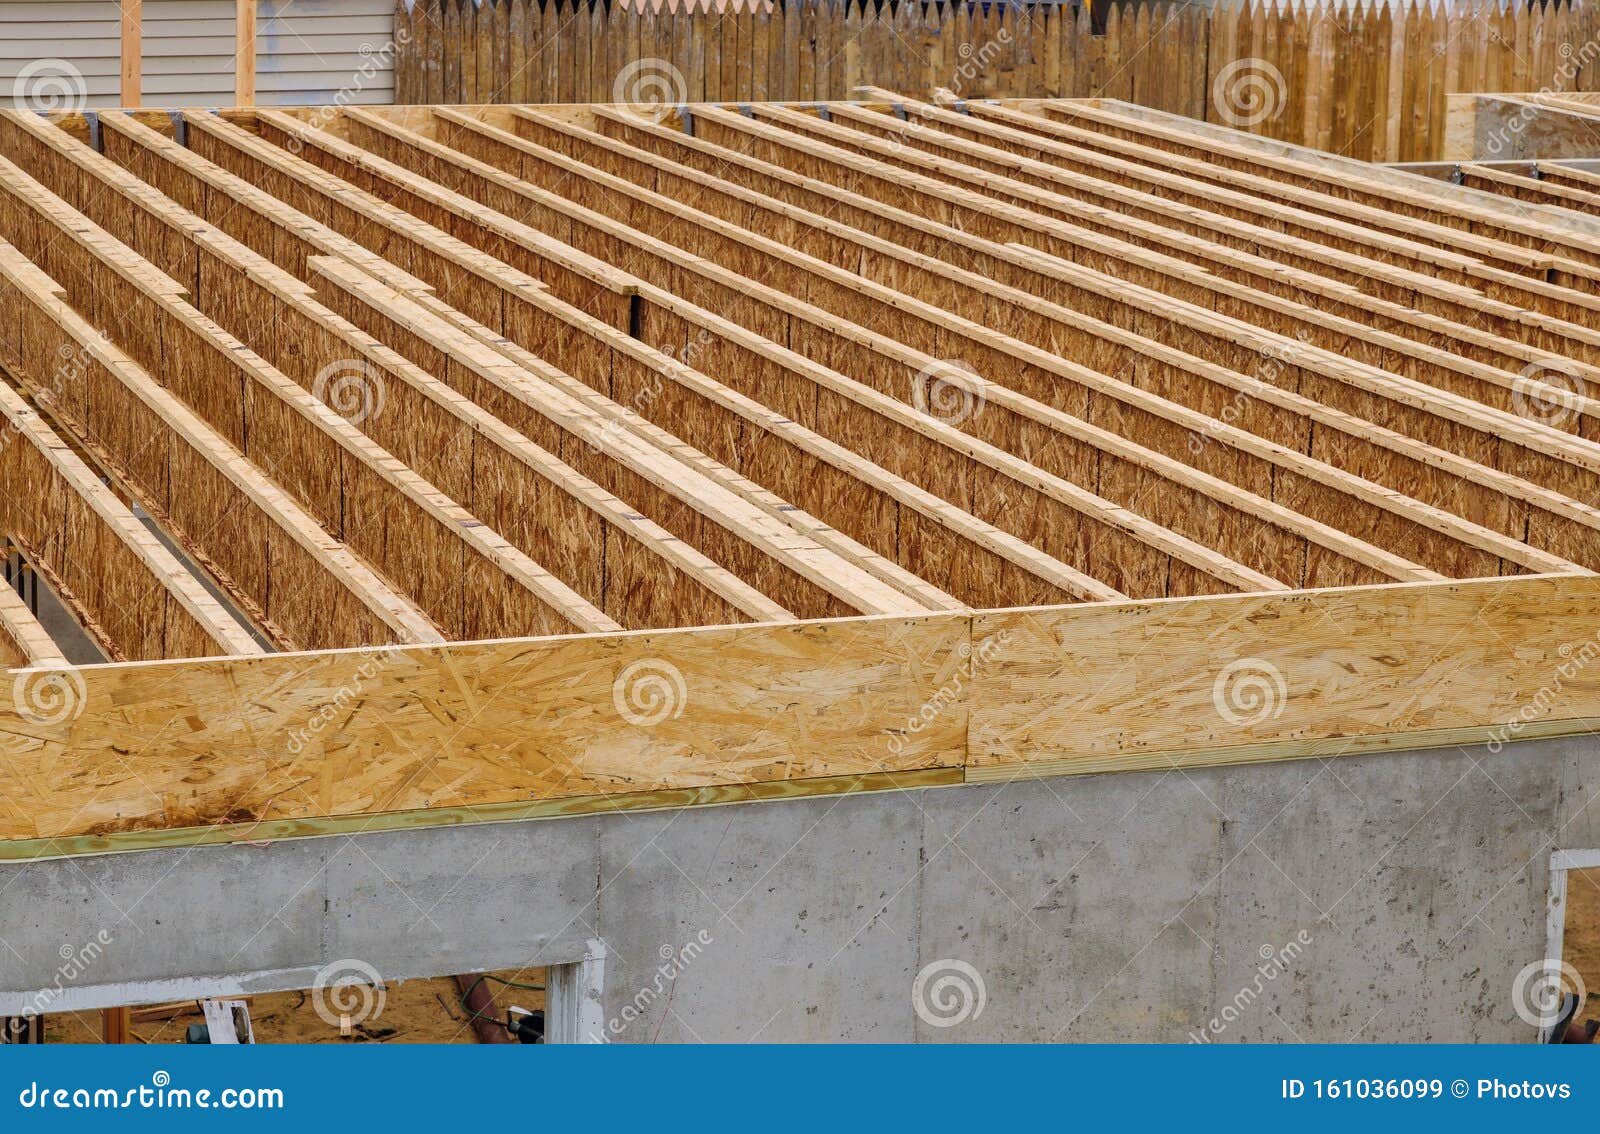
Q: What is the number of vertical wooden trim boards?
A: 2